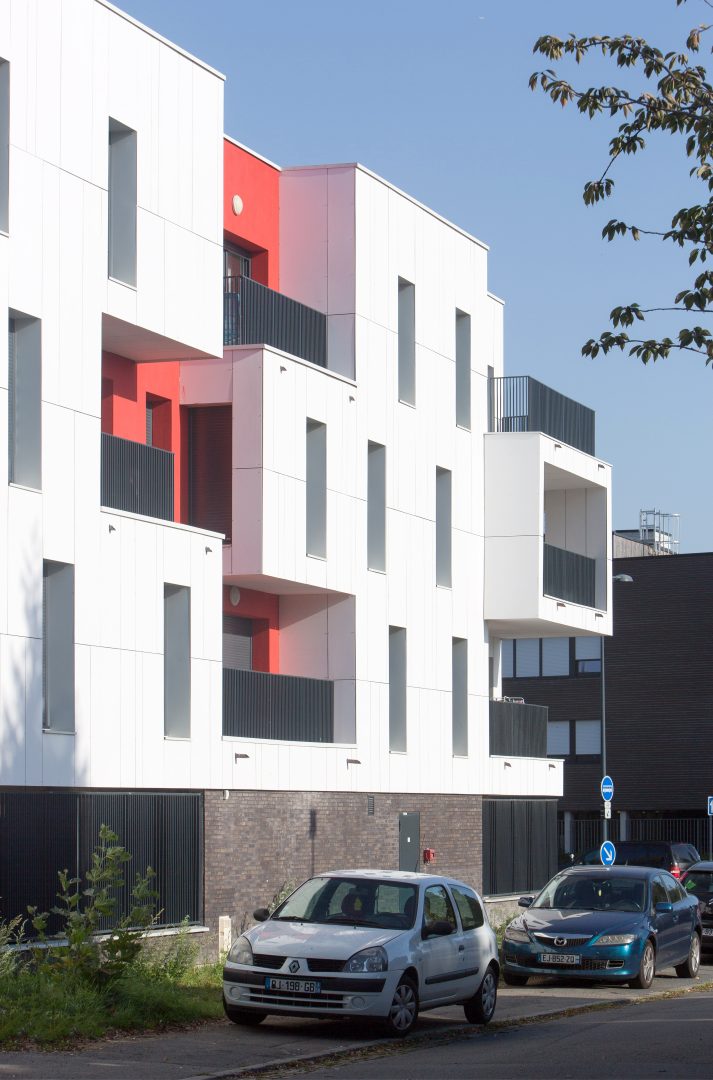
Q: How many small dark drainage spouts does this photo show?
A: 12